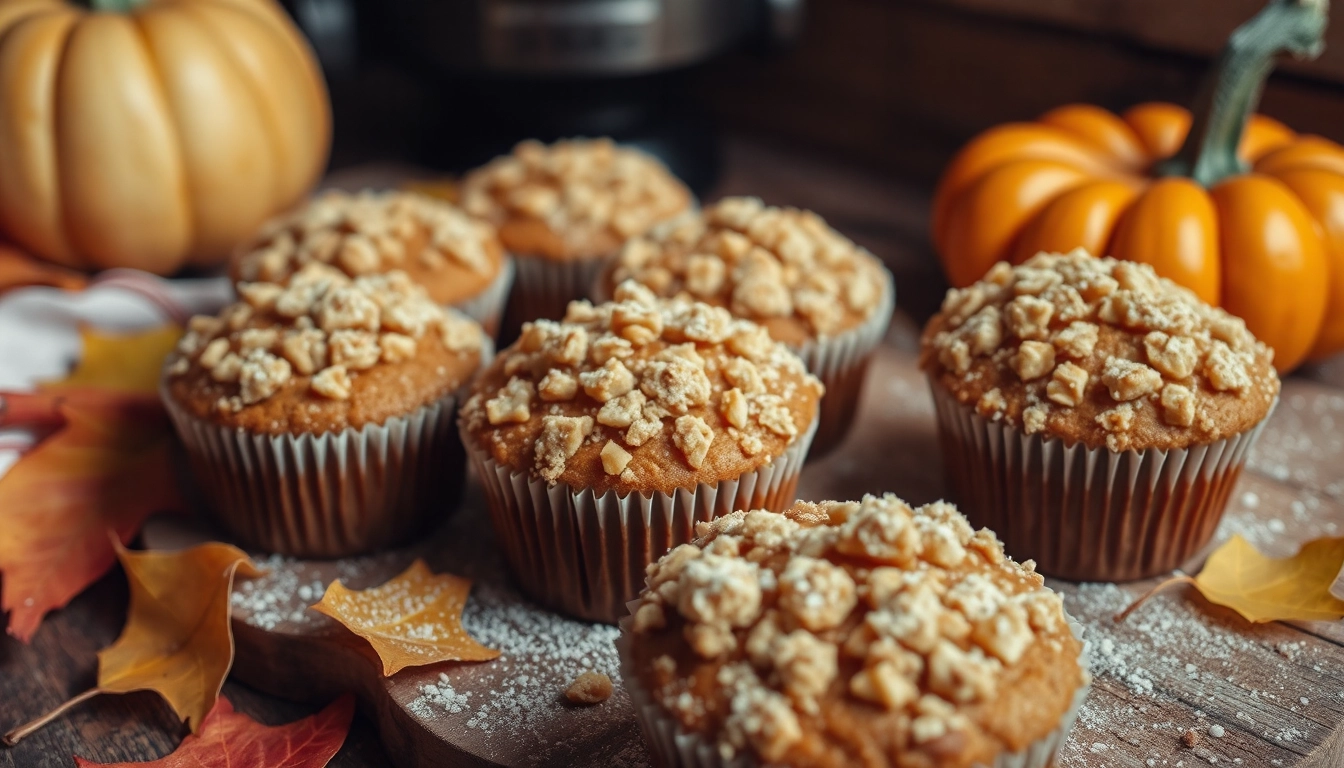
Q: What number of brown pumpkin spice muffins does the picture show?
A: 7